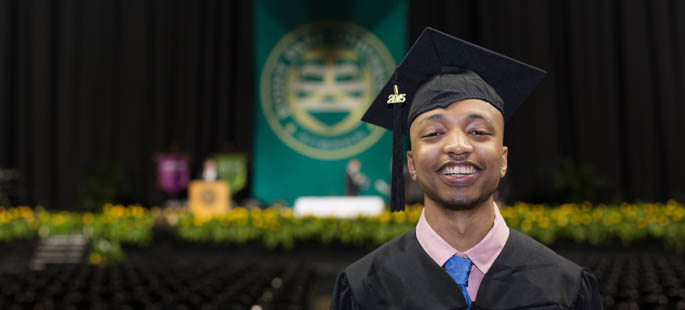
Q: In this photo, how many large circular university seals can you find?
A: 1